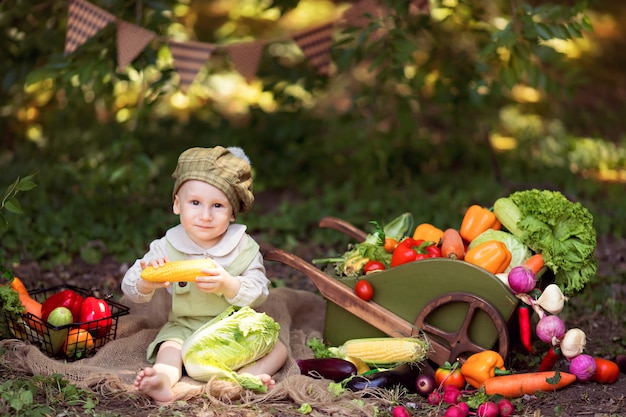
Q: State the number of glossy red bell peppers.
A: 3